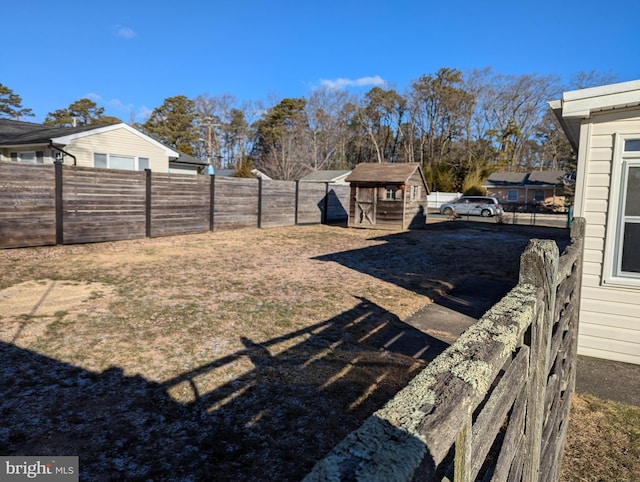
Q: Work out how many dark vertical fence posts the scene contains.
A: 6